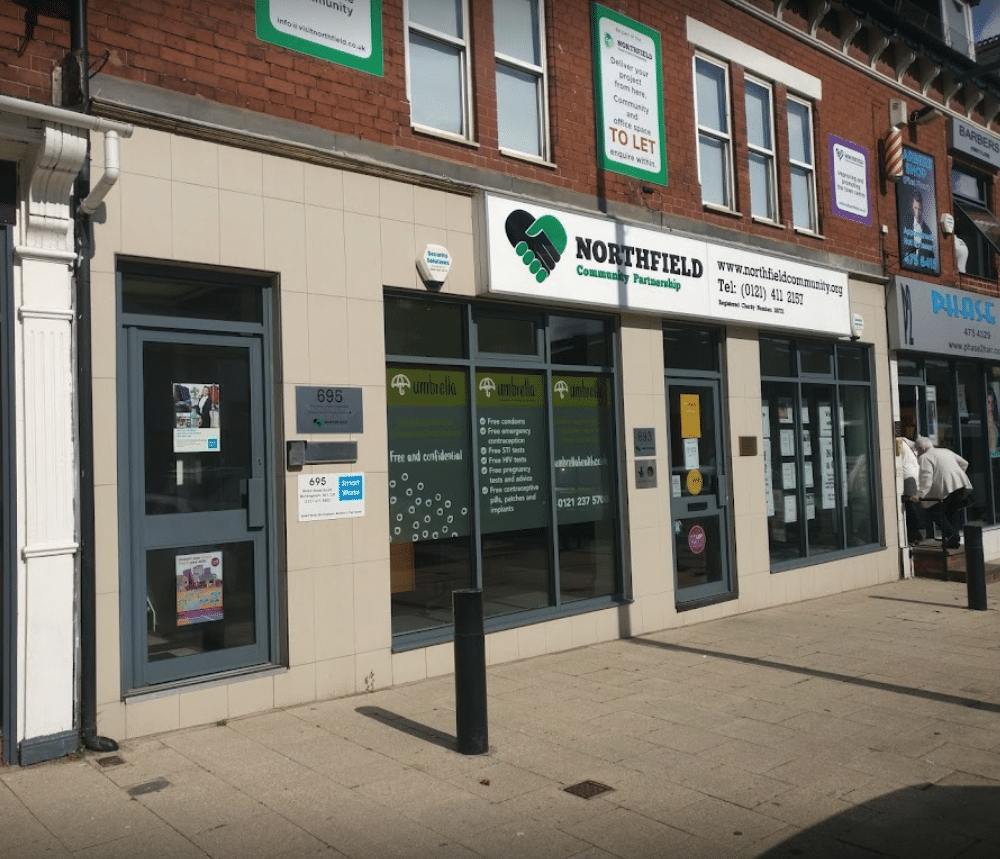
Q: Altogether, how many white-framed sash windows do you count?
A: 5